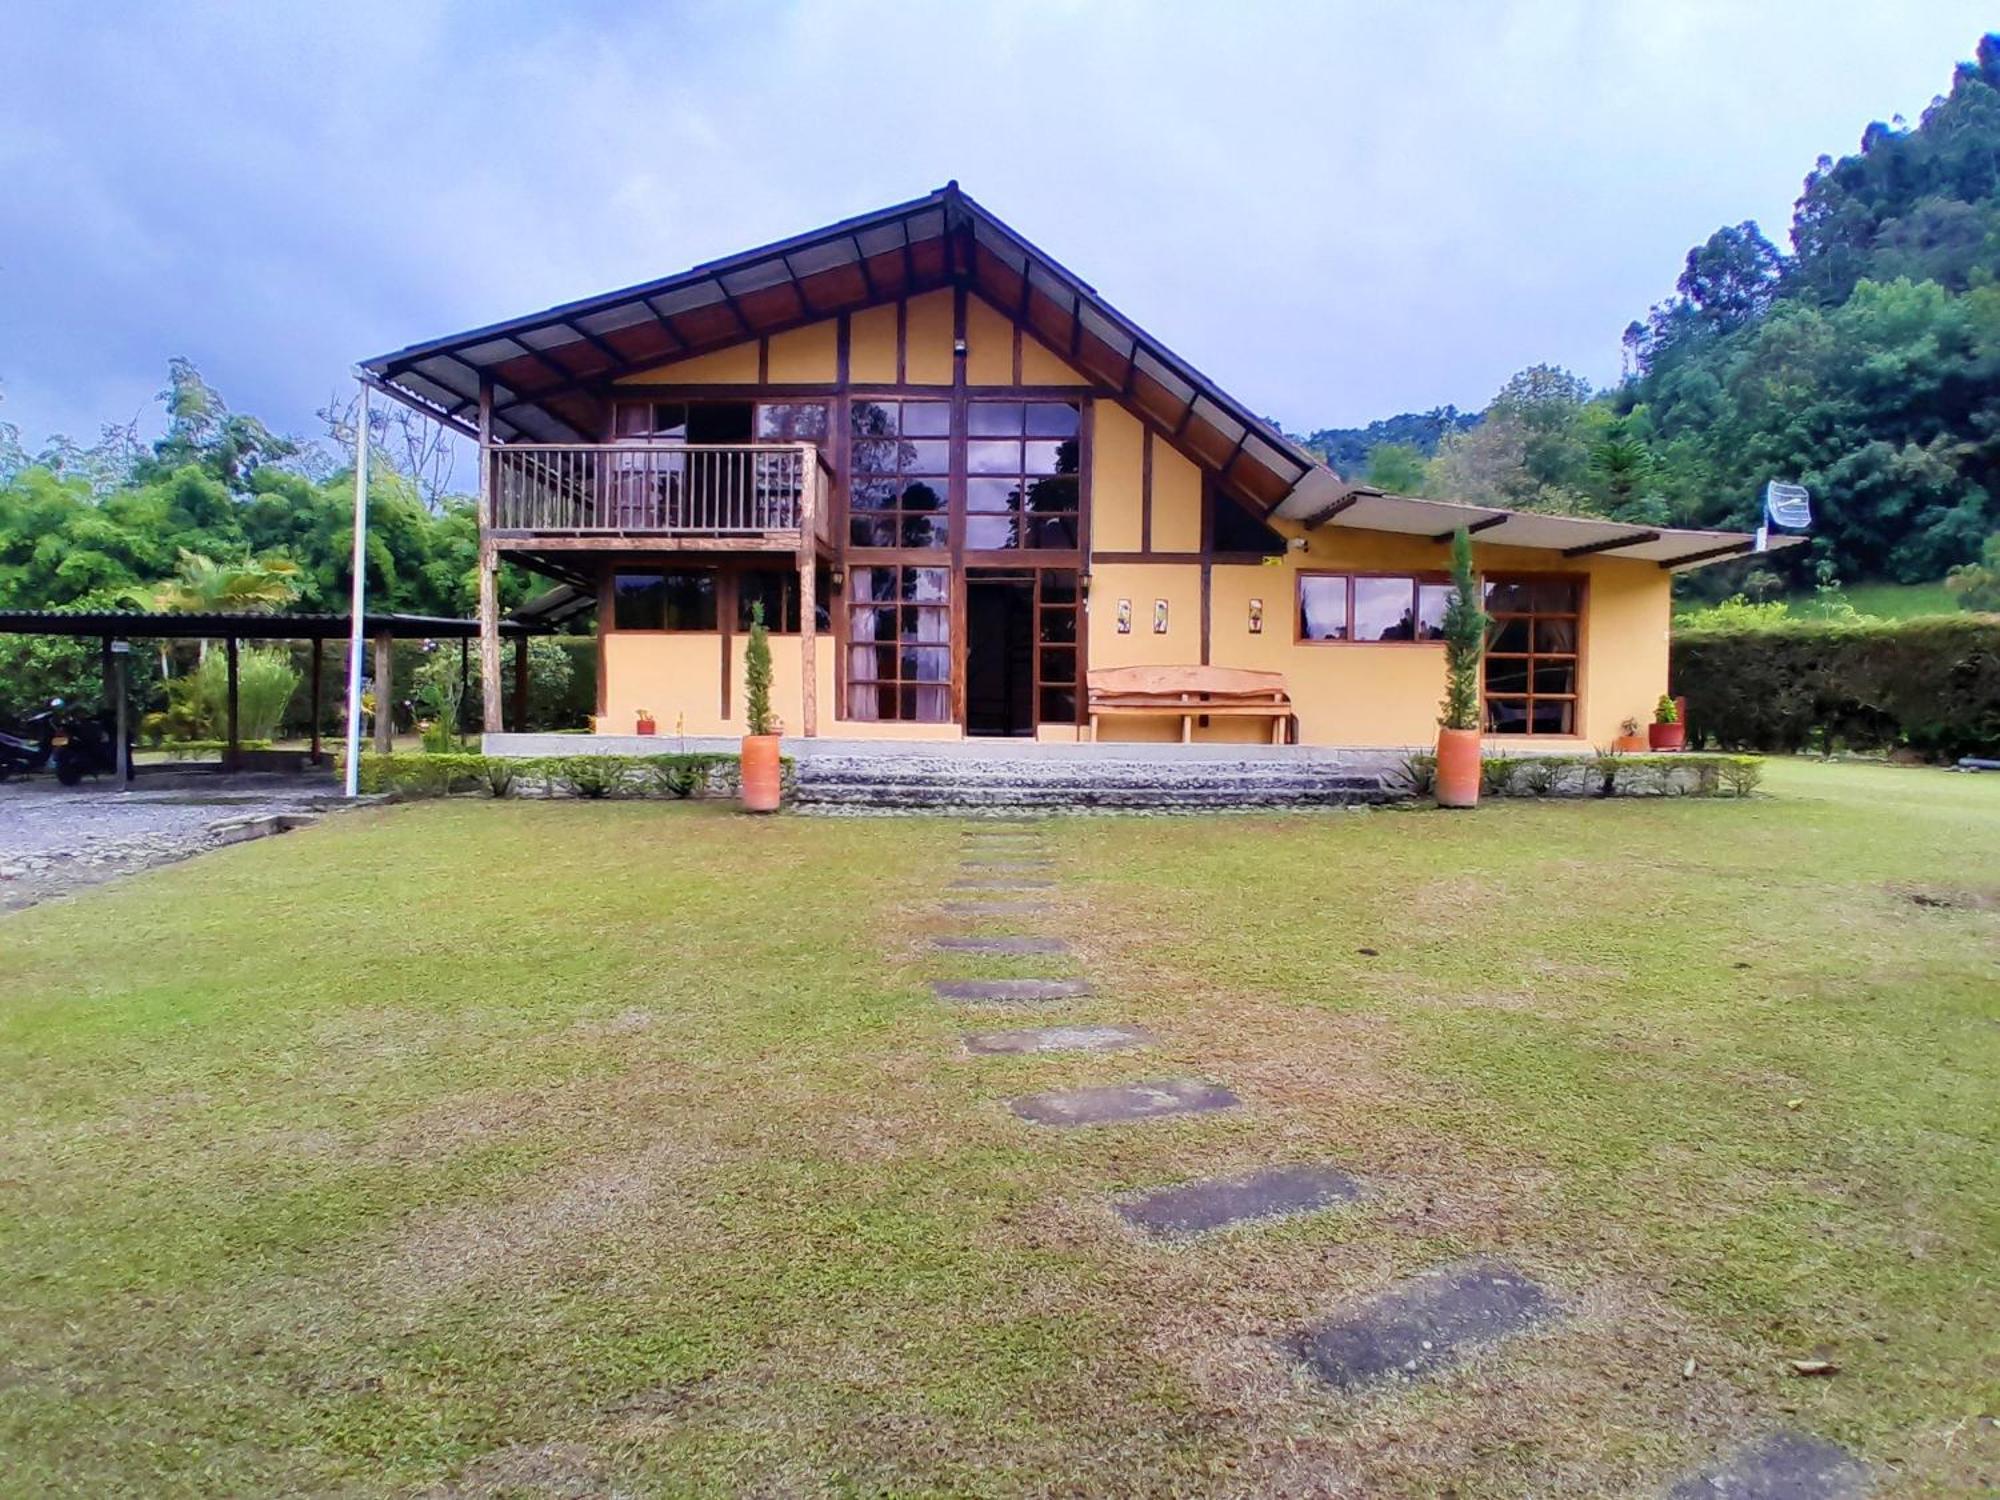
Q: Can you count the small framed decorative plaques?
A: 3